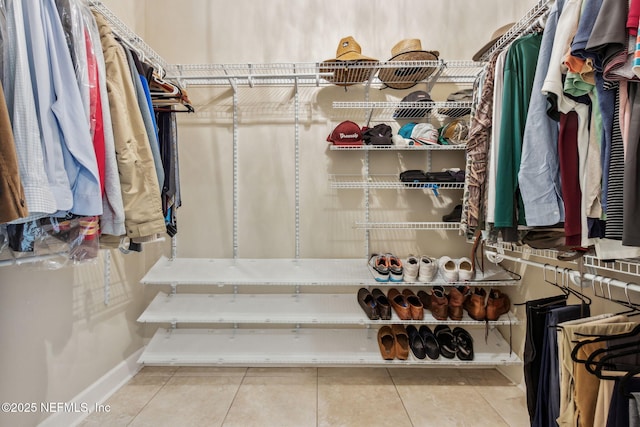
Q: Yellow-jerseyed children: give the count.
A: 0